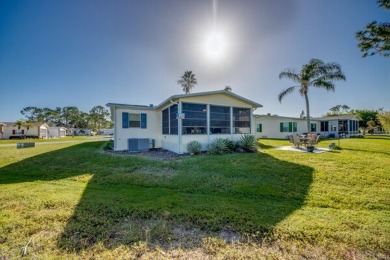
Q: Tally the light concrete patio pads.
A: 1